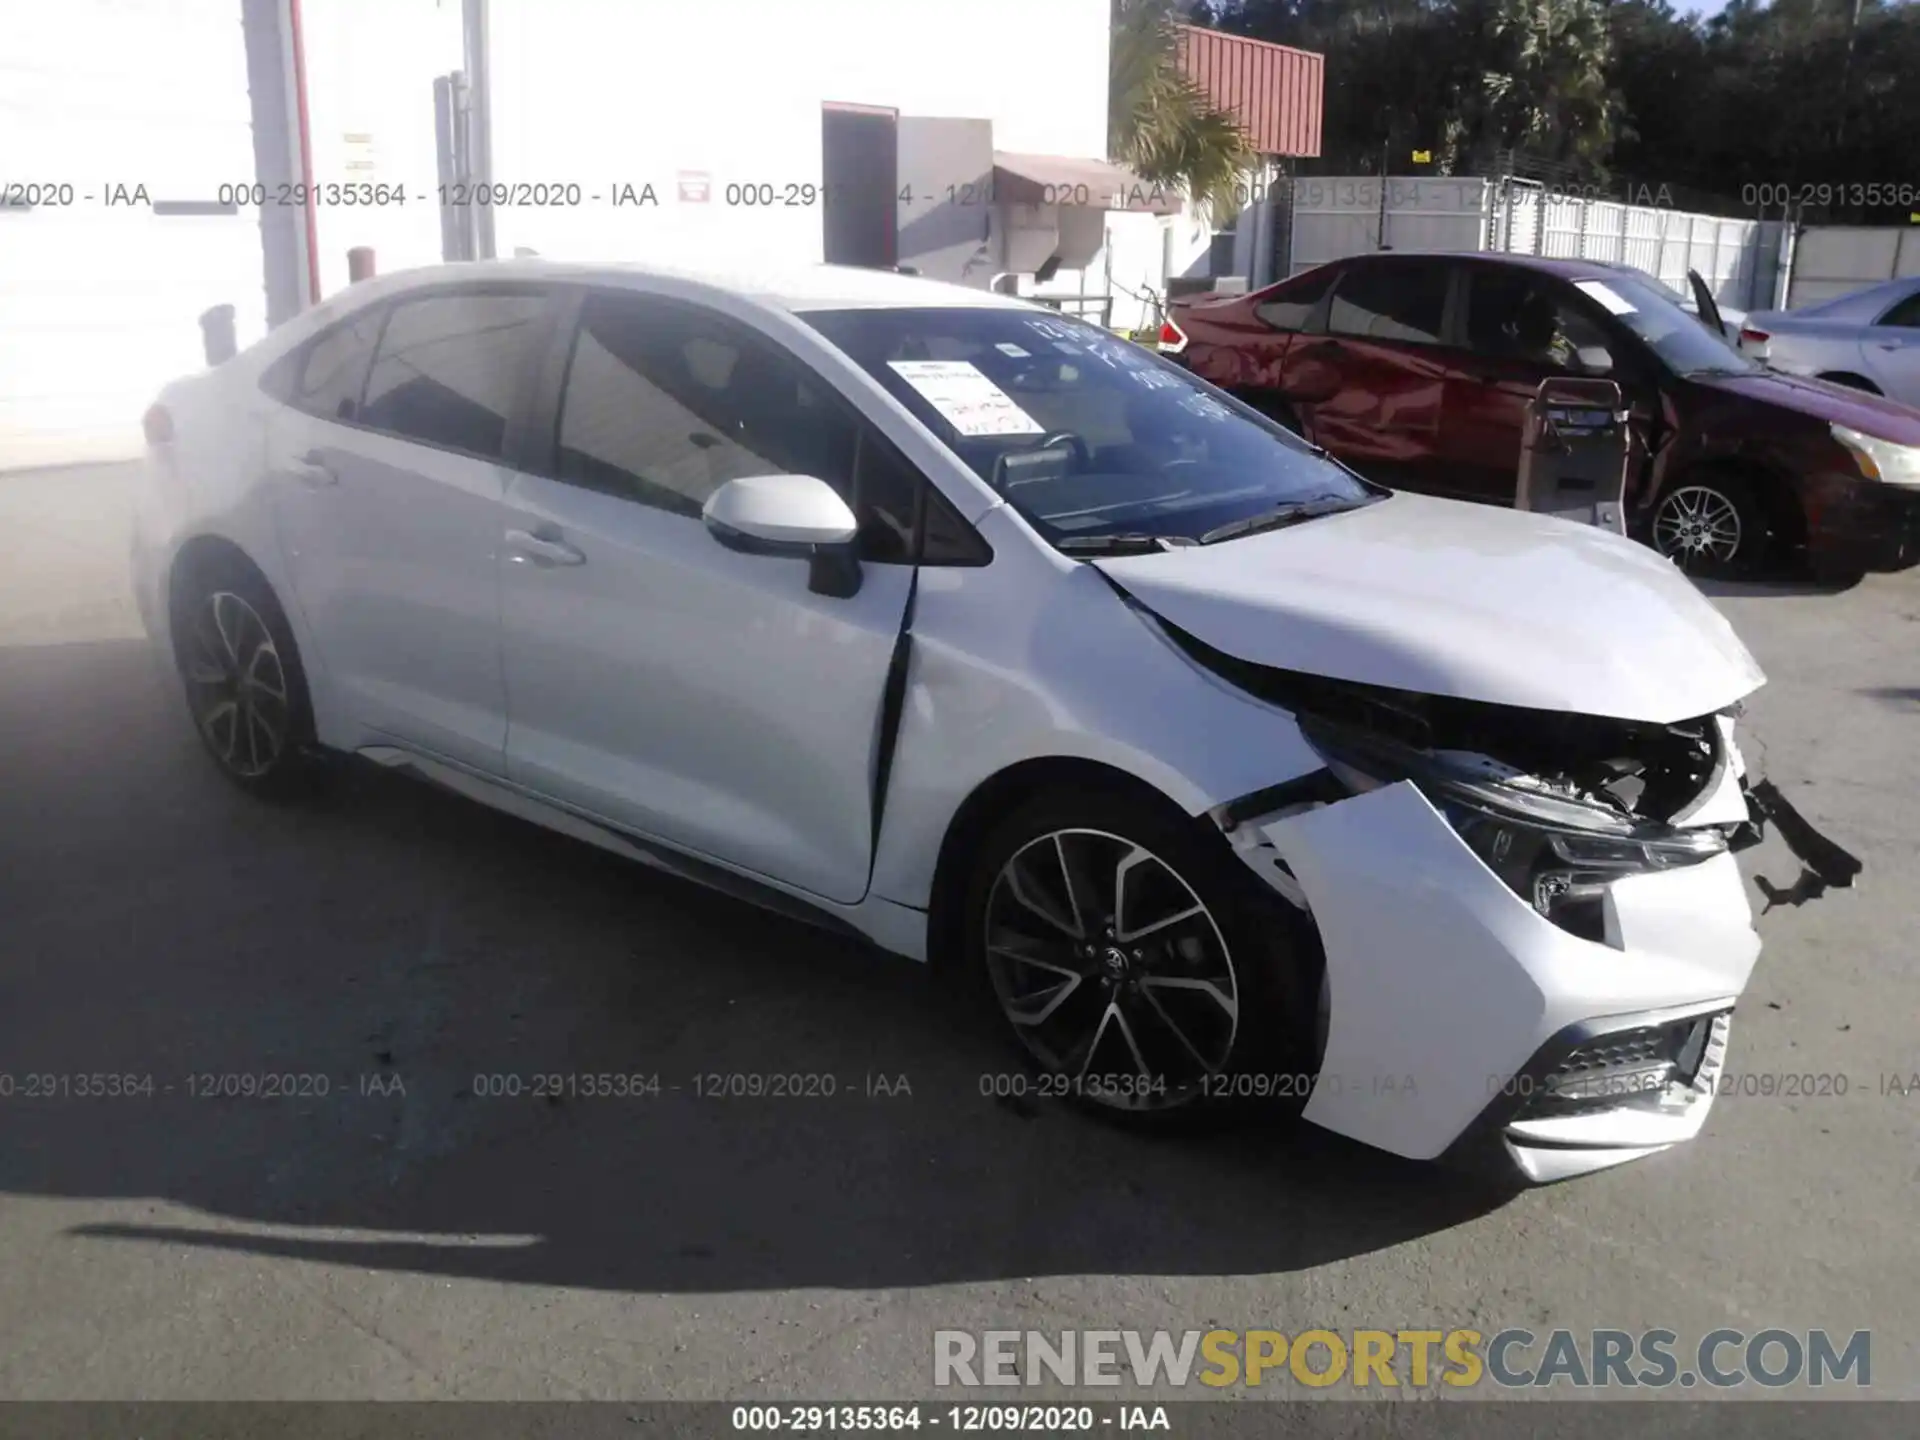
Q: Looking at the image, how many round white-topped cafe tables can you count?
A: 0